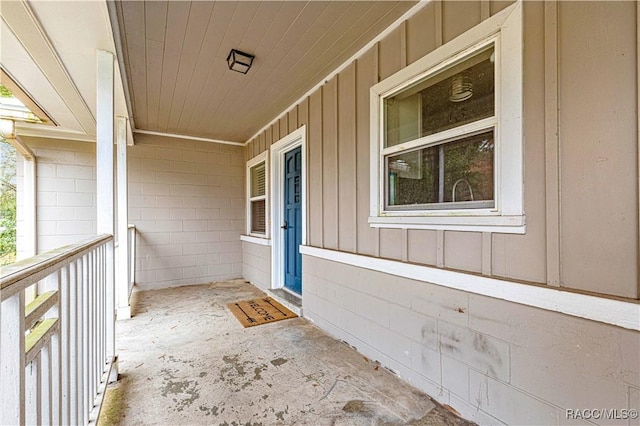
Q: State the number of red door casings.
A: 0